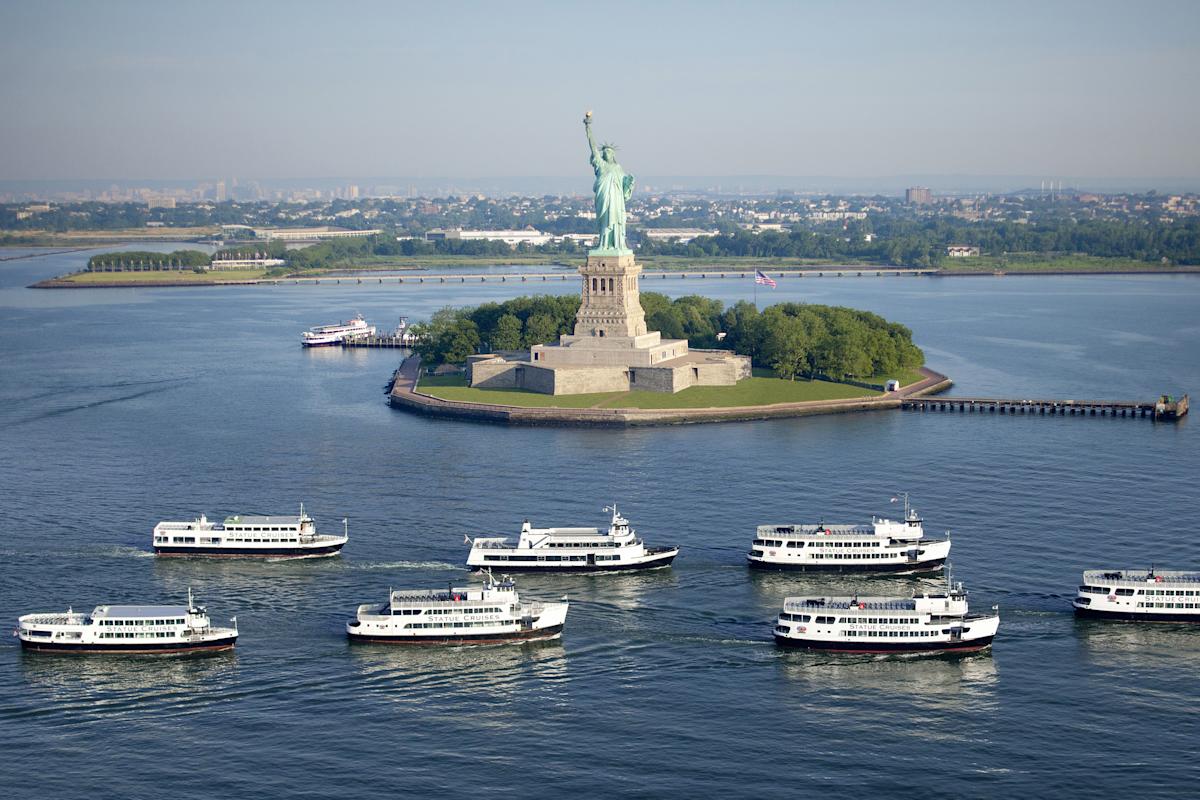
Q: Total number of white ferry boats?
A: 8